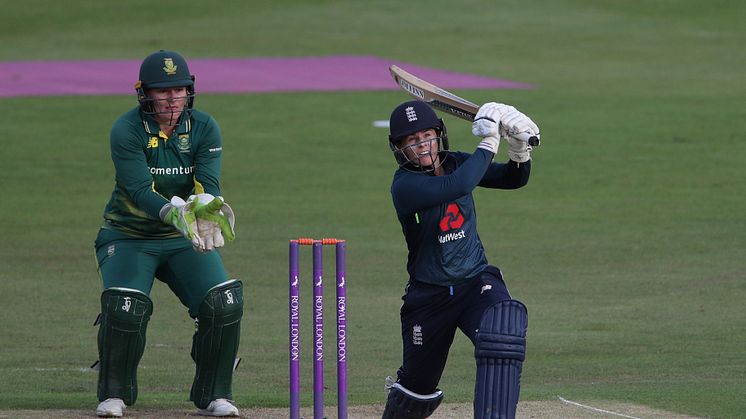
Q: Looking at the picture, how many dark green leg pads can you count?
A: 2